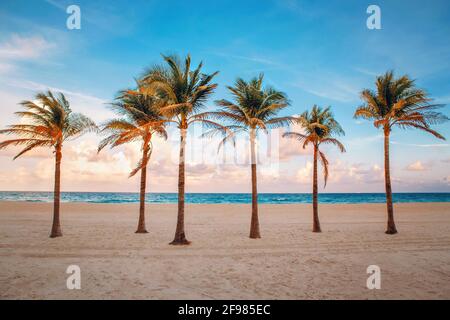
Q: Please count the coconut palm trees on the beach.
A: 6